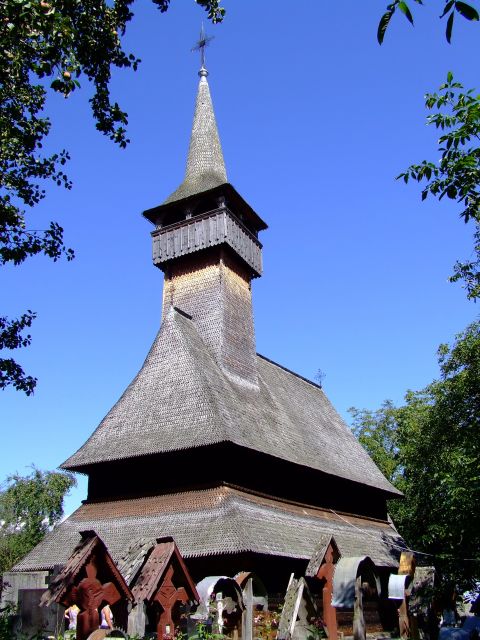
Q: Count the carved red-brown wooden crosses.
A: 3